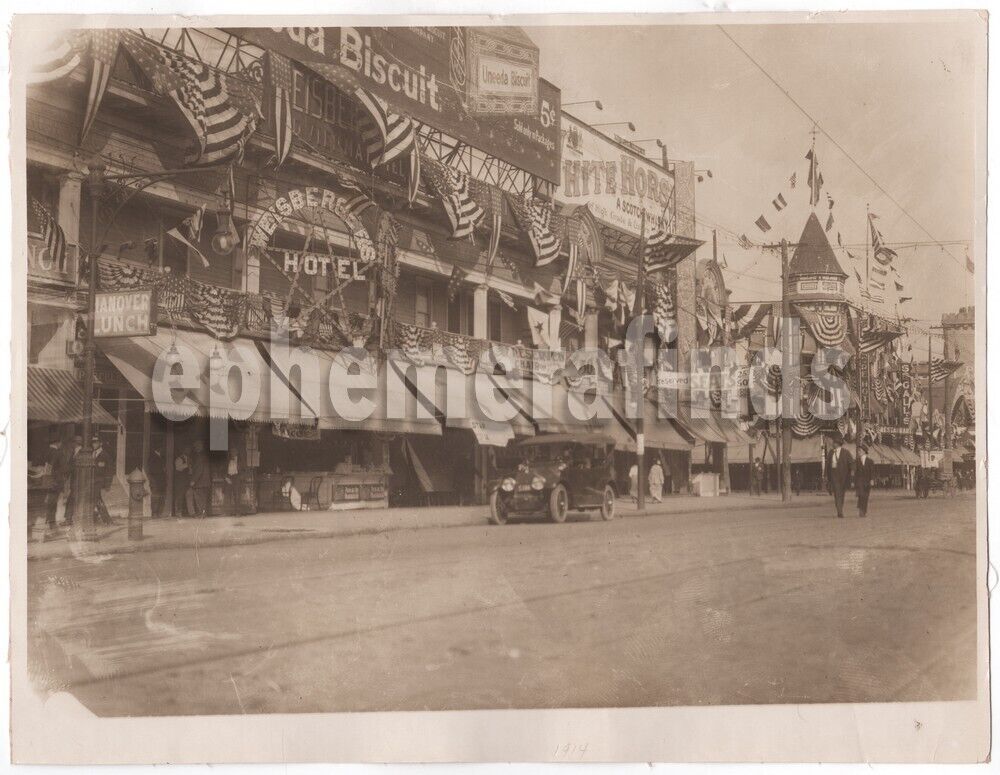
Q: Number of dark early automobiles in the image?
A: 1